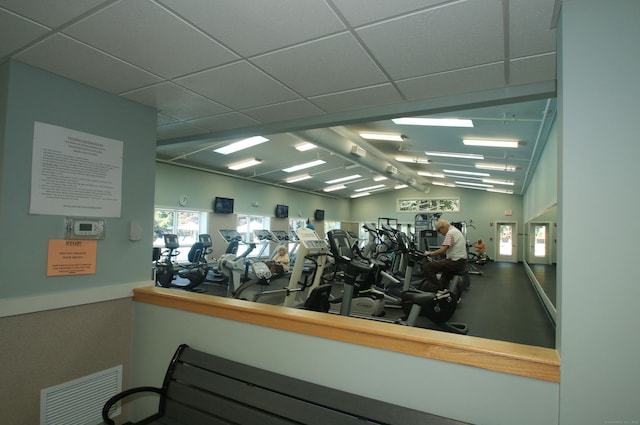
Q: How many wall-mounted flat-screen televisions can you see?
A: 3